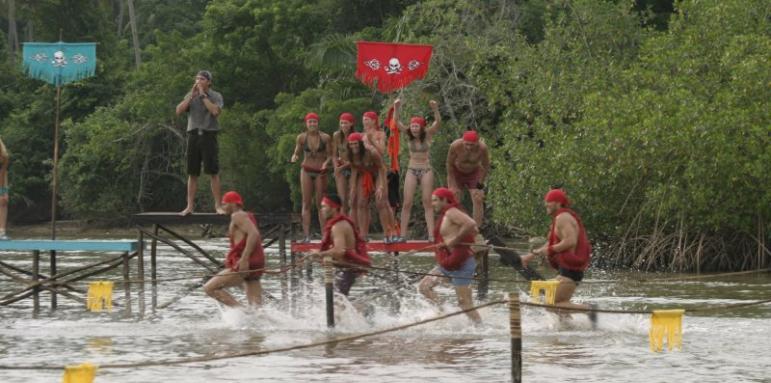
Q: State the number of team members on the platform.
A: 6